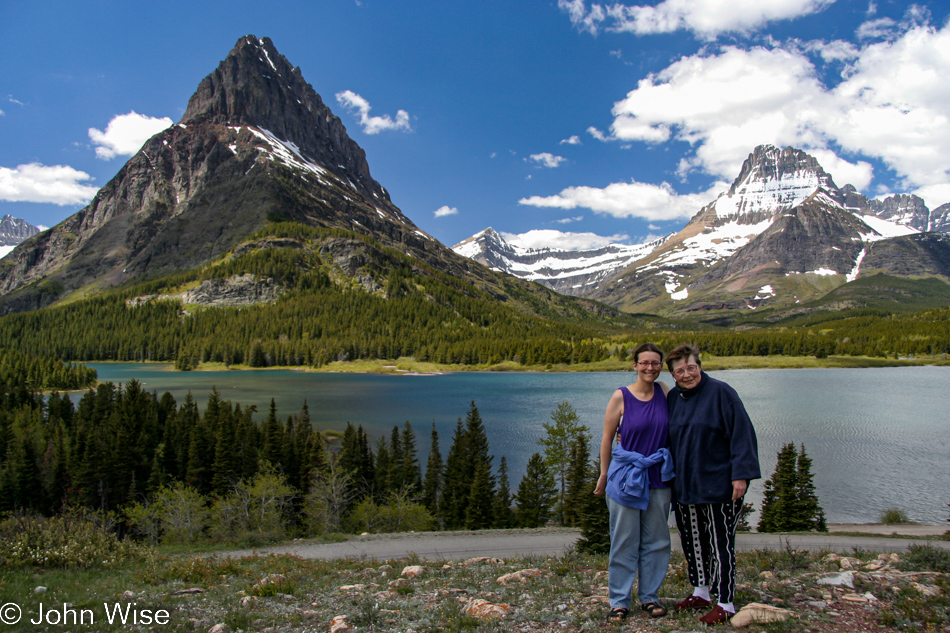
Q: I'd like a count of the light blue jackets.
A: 1